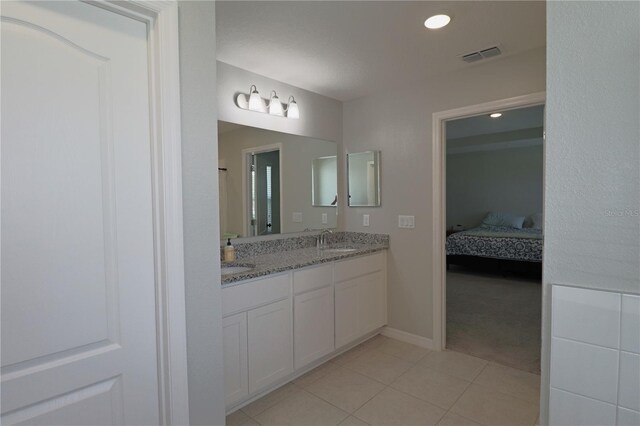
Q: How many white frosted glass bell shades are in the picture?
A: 3